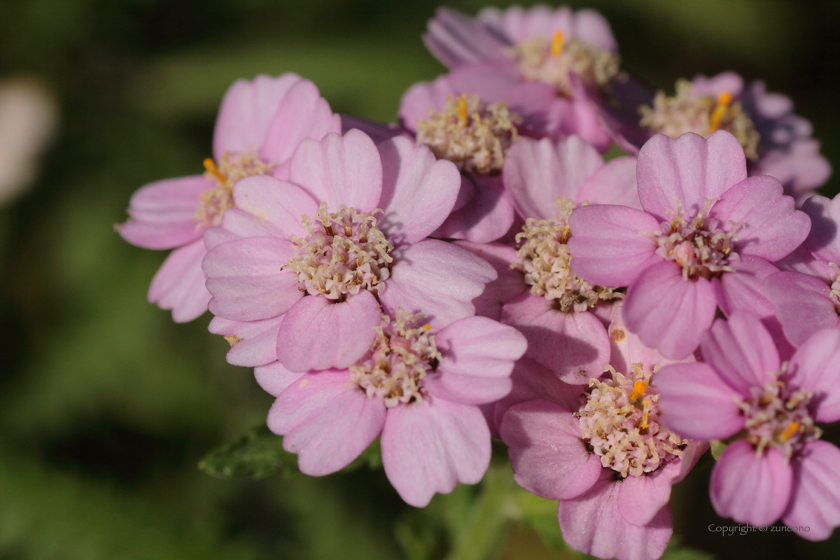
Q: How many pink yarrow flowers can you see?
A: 11